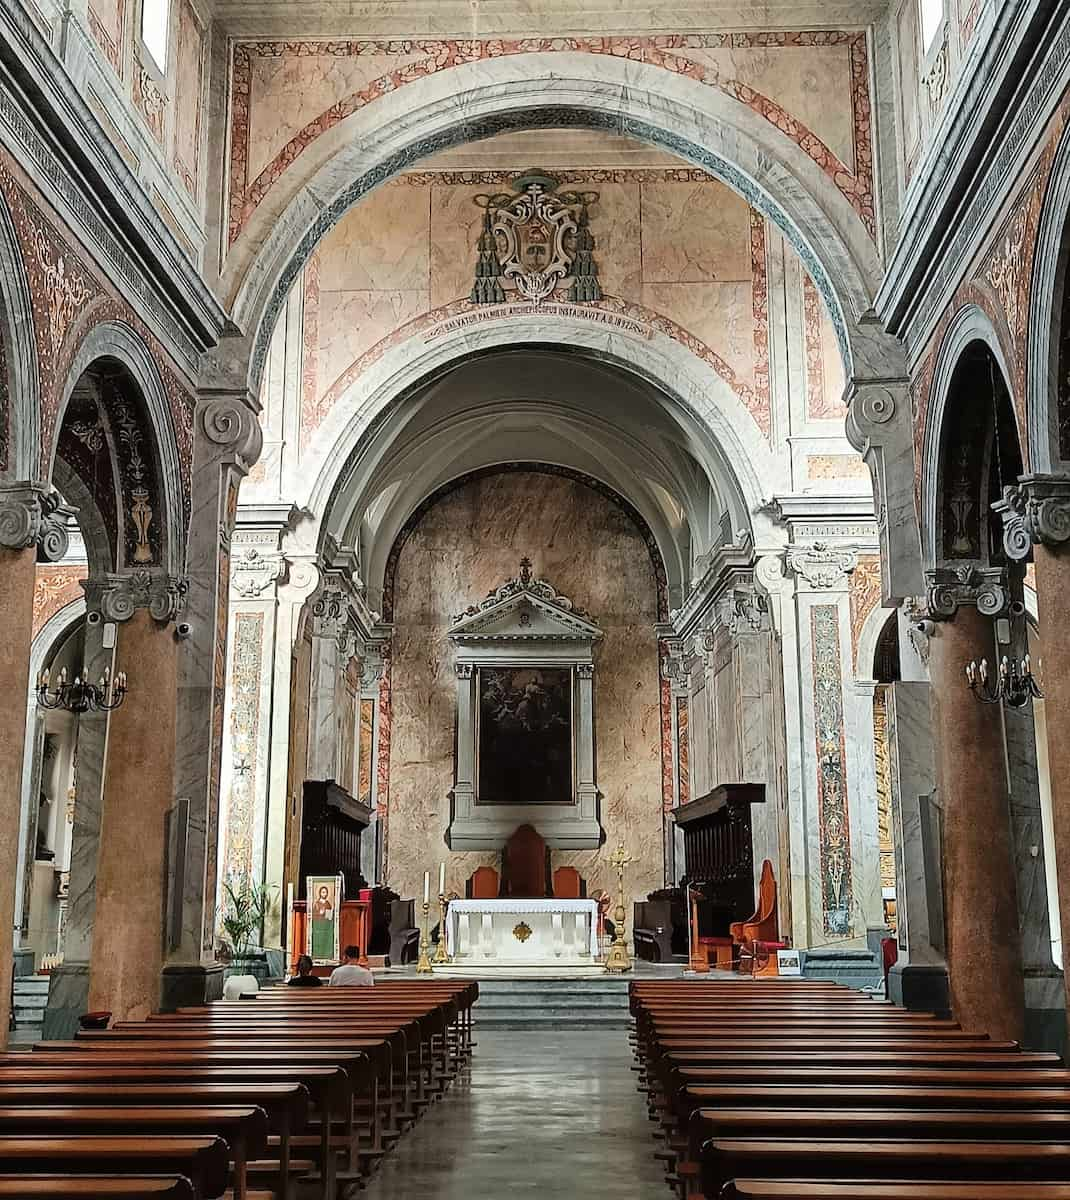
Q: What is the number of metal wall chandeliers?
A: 2